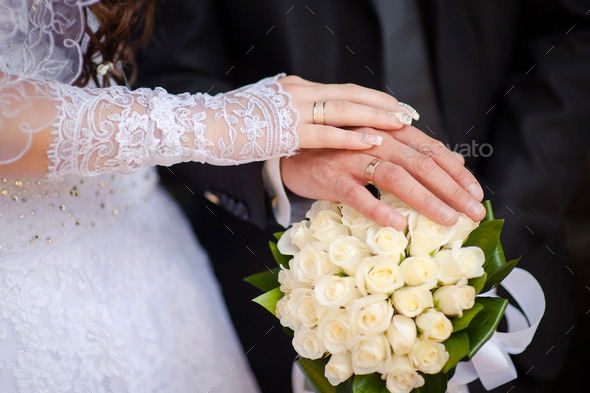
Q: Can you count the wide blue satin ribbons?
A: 0